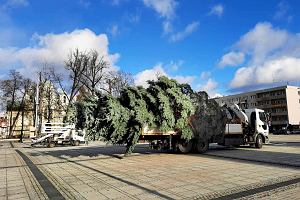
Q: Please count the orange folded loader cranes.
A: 0